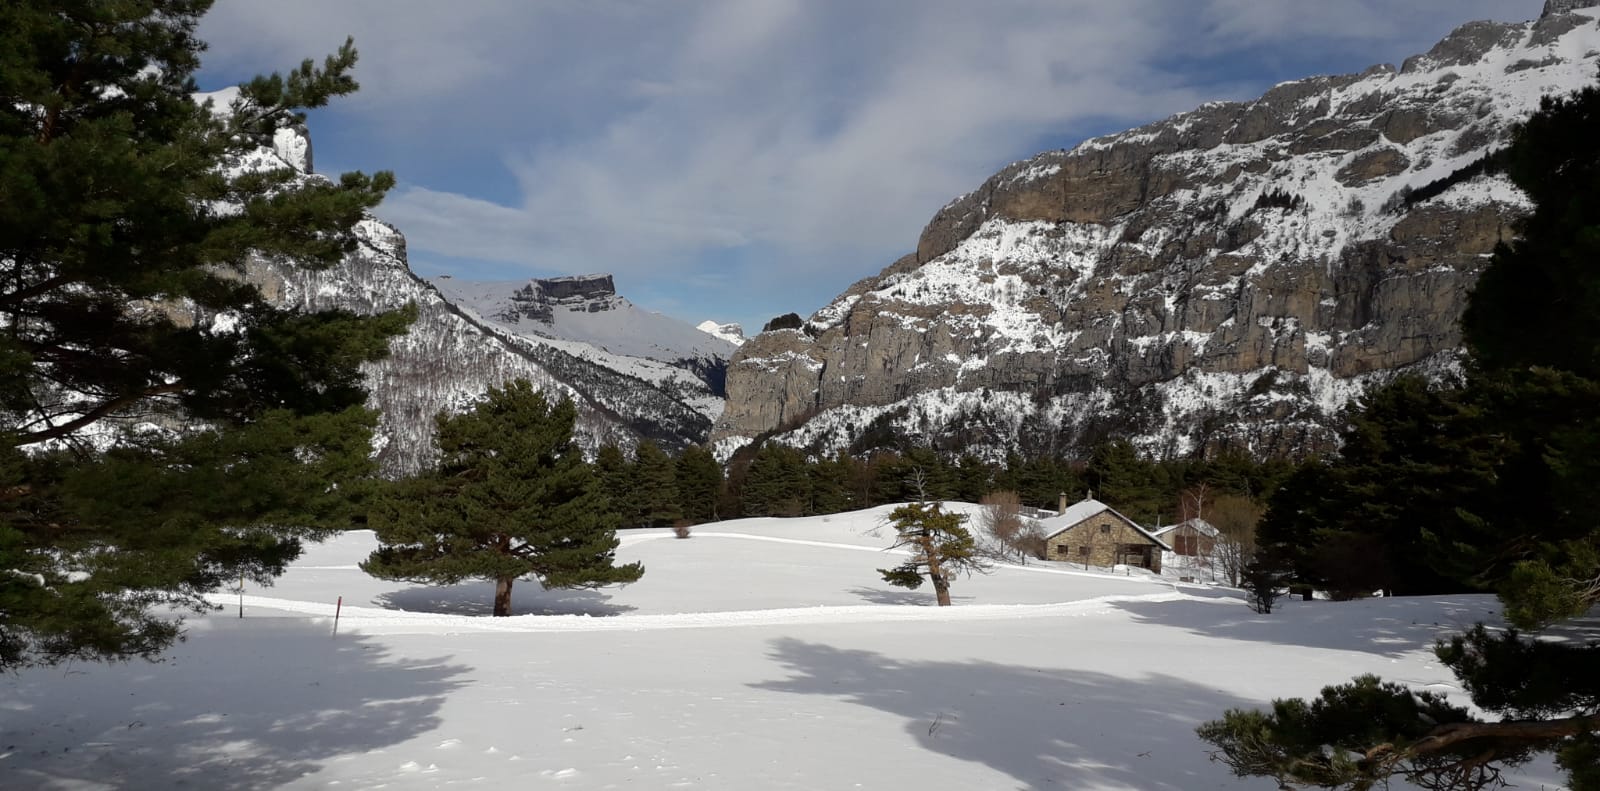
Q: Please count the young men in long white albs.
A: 0